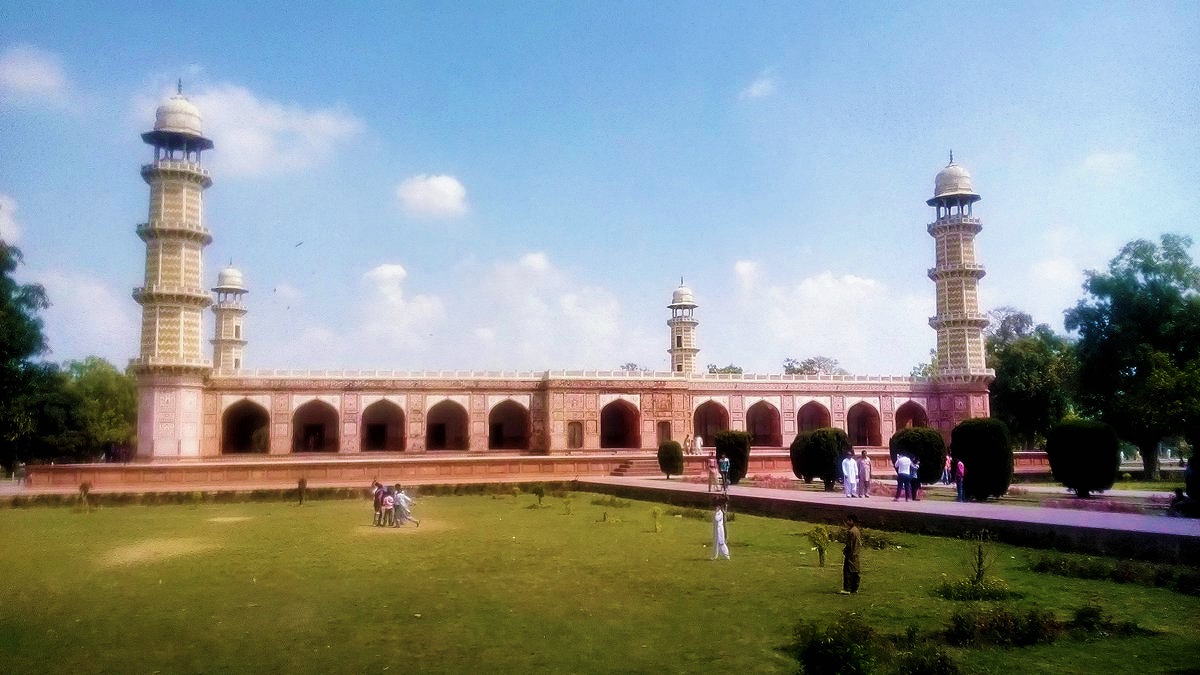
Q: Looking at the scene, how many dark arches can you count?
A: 11